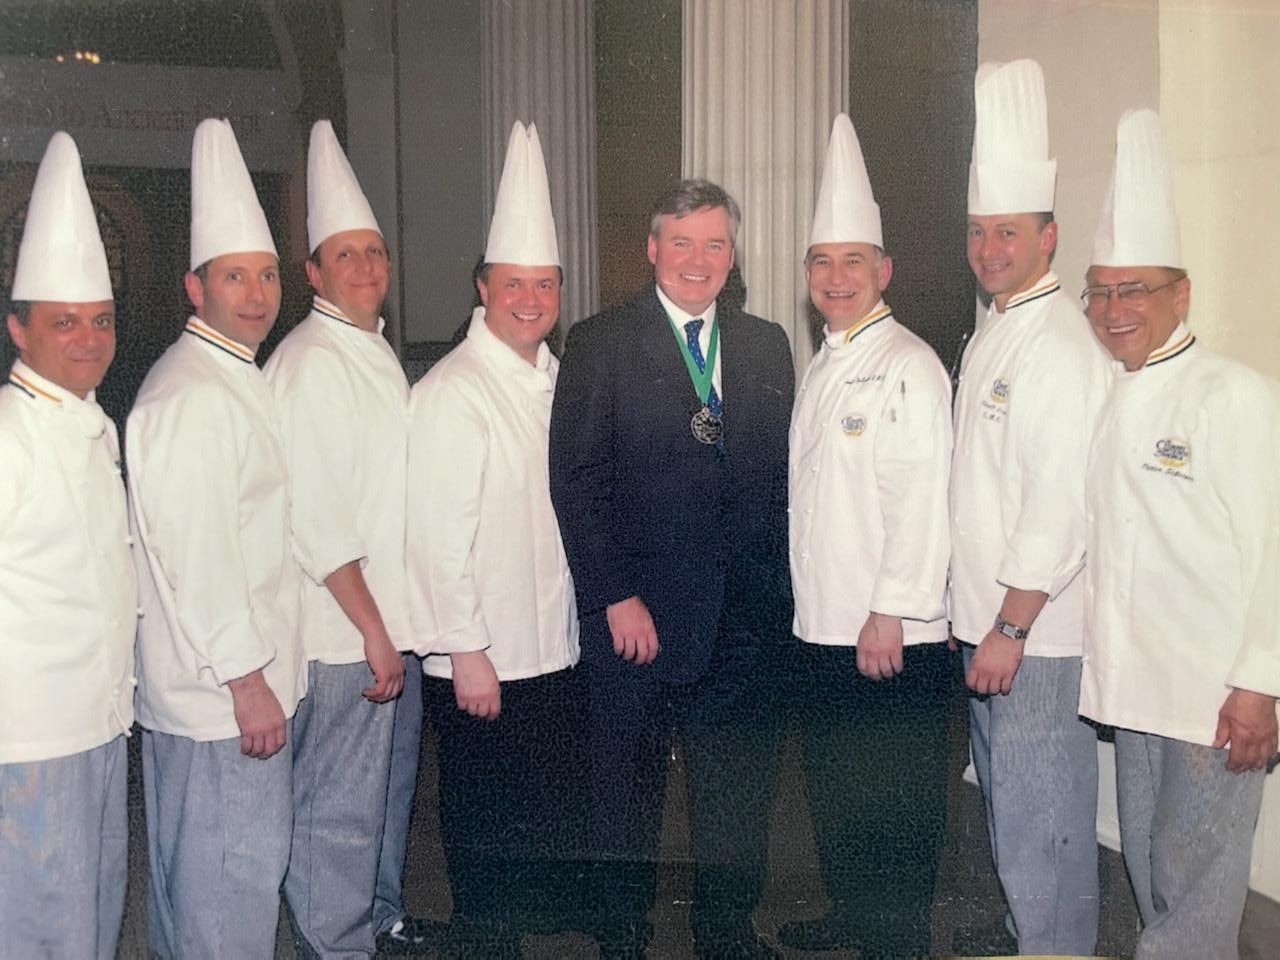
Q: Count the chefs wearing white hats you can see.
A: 7